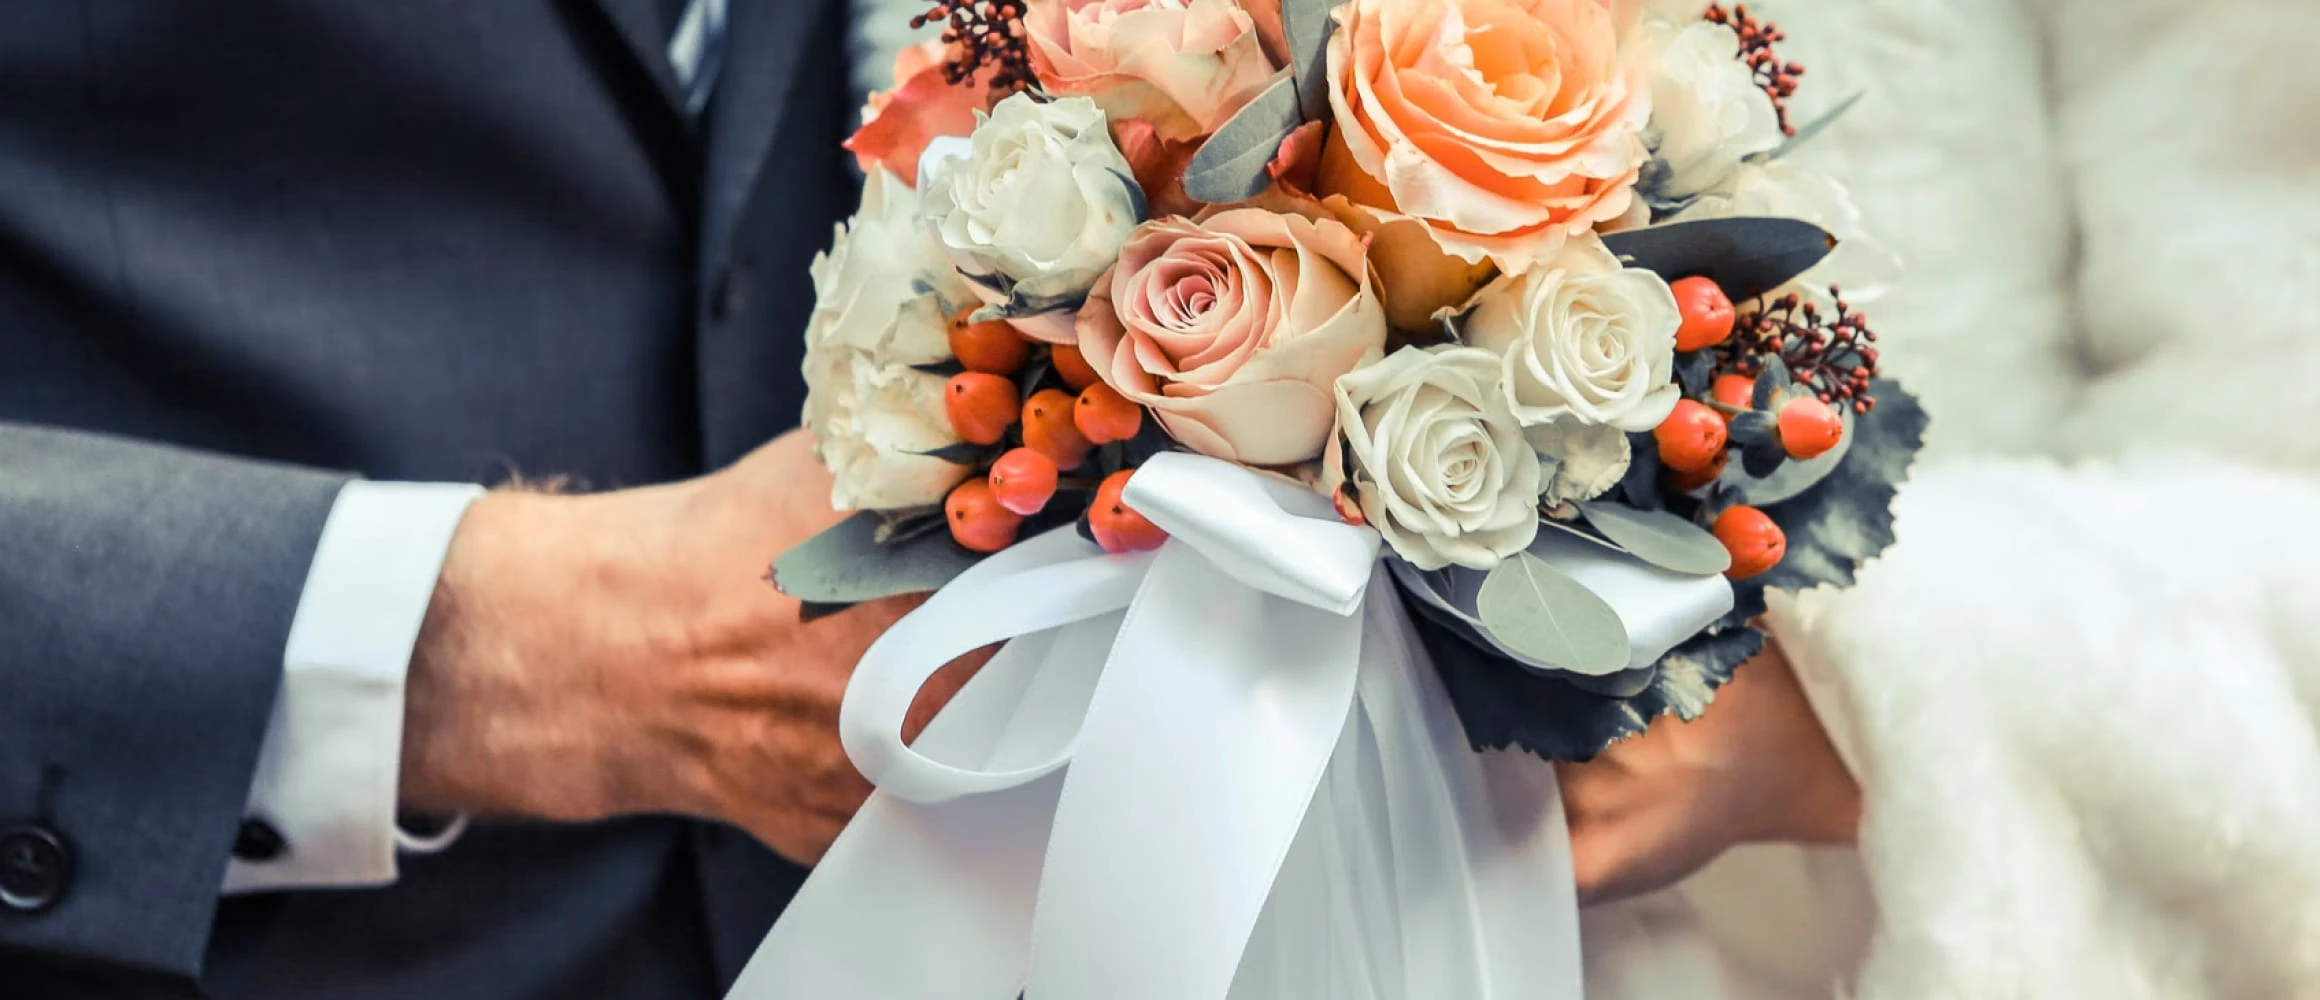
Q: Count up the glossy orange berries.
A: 14